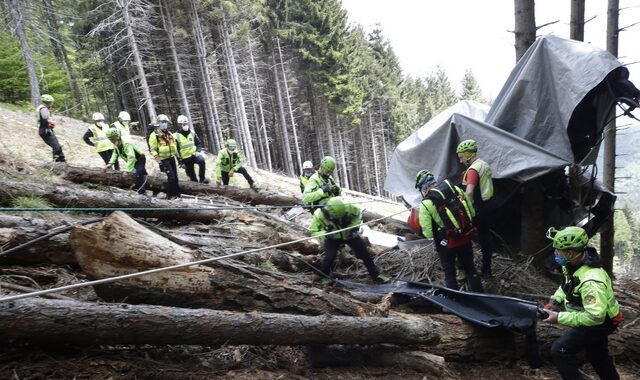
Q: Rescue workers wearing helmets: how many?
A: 13